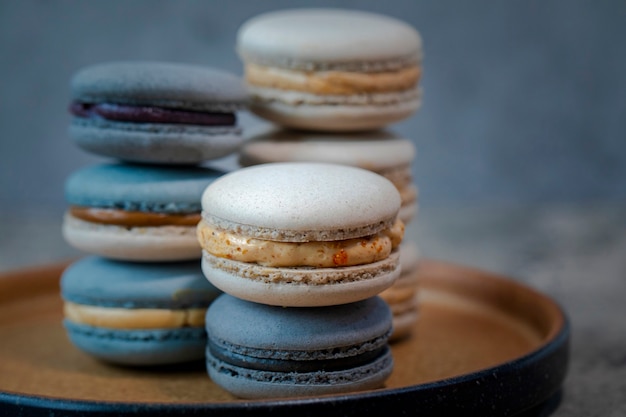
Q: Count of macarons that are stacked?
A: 8